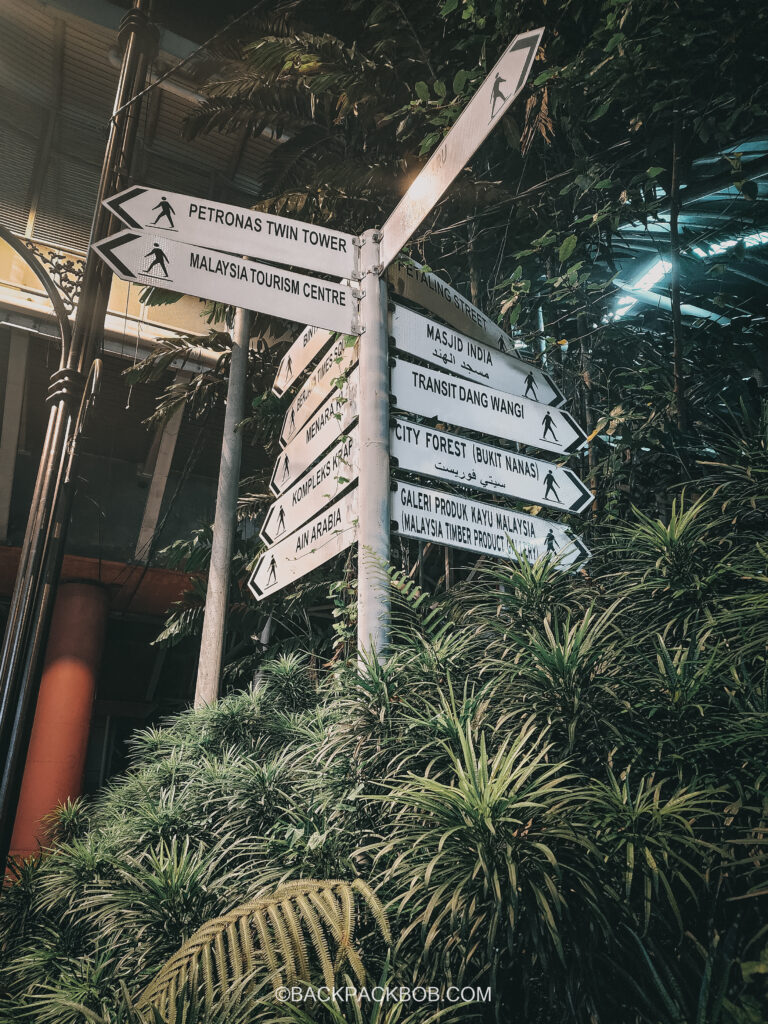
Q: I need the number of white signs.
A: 13